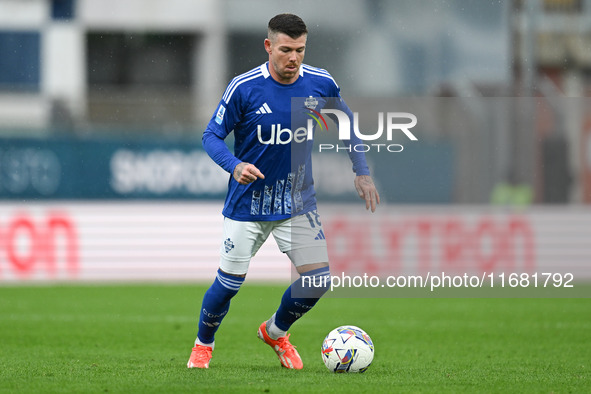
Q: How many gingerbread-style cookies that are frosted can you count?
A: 0